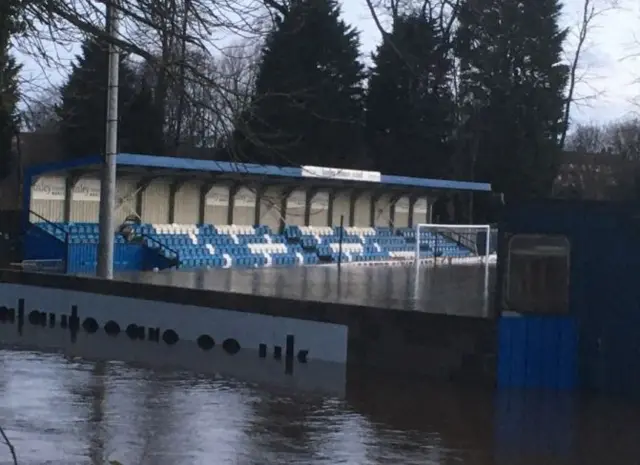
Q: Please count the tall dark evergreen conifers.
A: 4